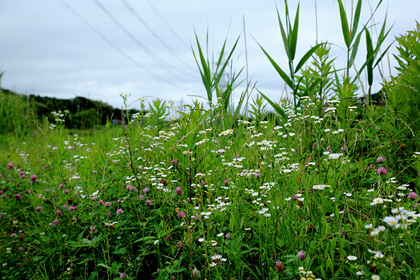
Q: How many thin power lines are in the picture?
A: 4